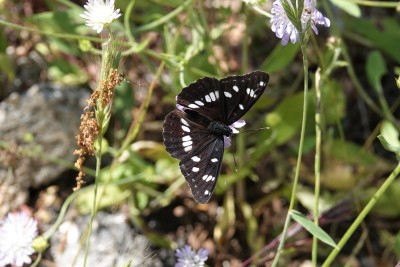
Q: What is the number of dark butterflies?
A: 1